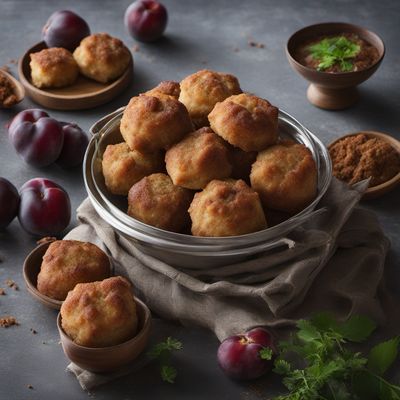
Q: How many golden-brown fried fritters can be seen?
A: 13